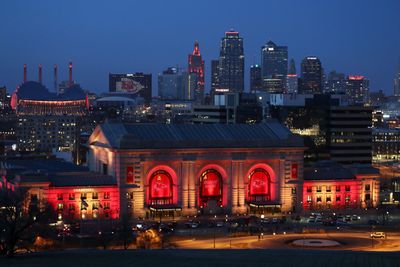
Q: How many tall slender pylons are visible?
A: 4